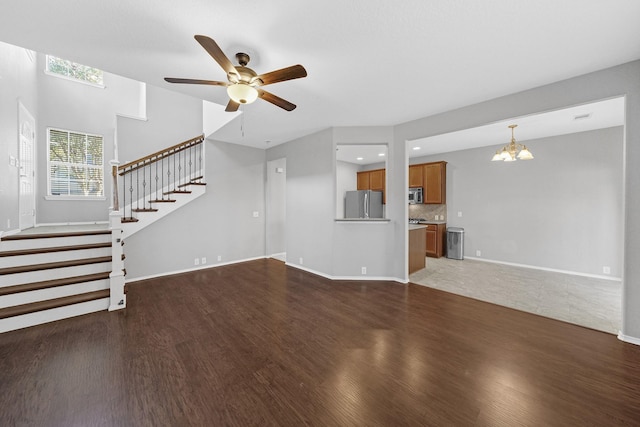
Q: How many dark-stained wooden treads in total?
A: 11